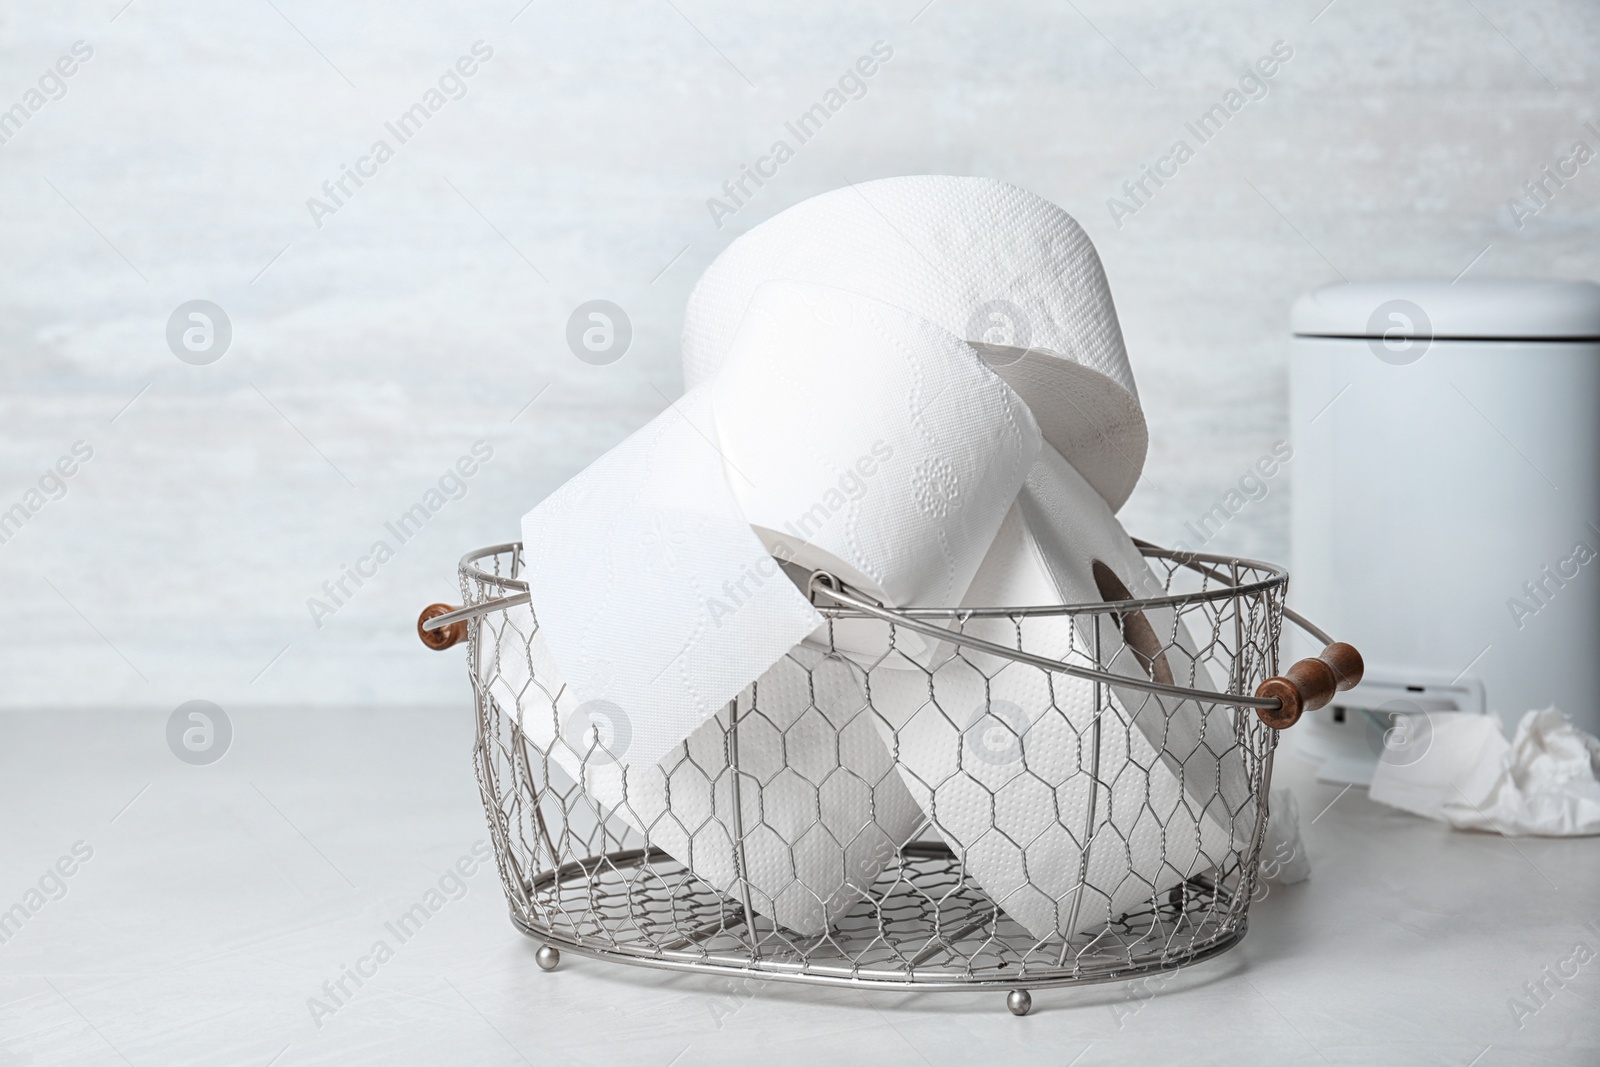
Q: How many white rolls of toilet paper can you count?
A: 4